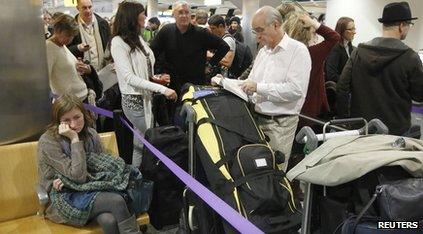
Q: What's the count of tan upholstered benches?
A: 1